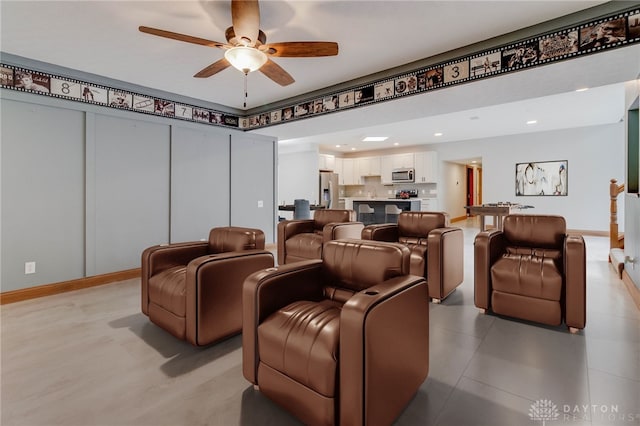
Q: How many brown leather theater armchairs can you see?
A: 5